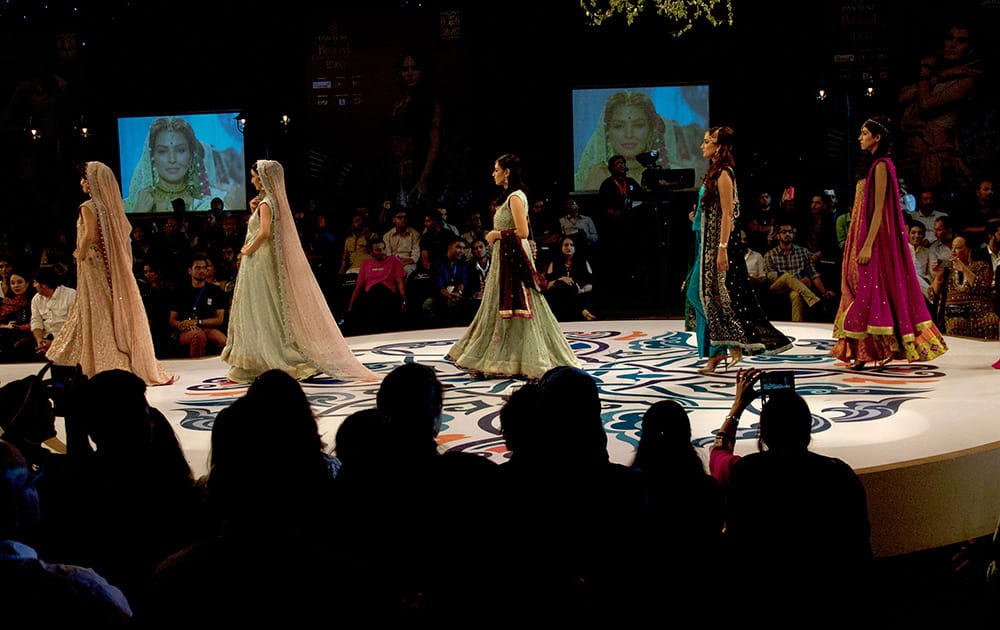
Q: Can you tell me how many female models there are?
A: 5